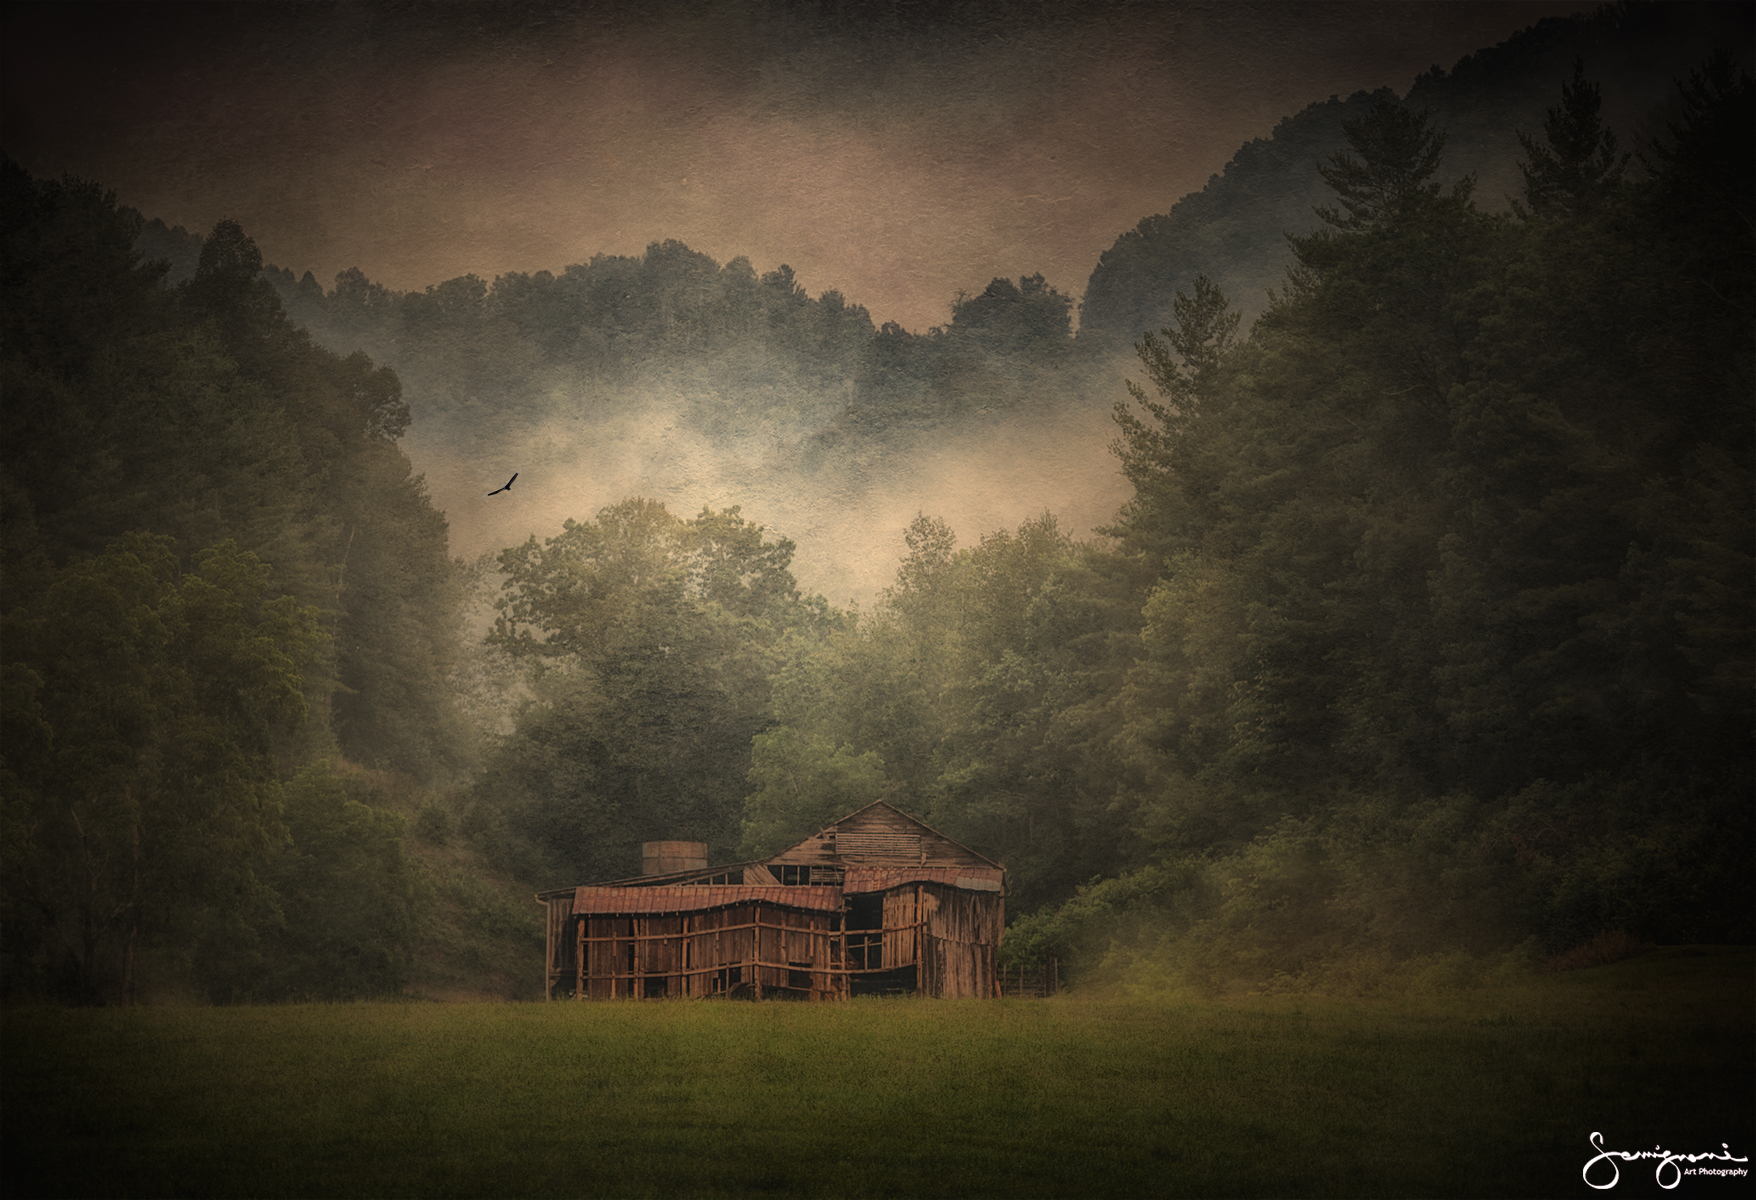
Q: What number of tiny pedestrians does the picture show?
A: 0